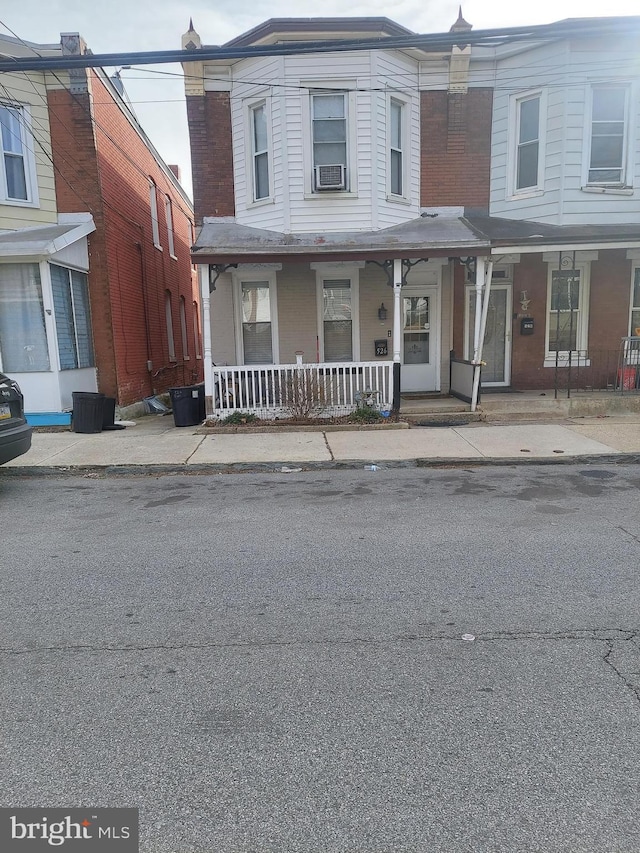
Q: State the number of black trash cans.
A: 3